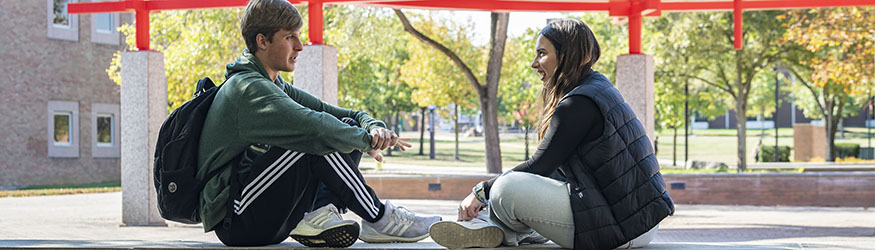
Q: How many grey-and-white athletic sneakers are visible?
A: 2